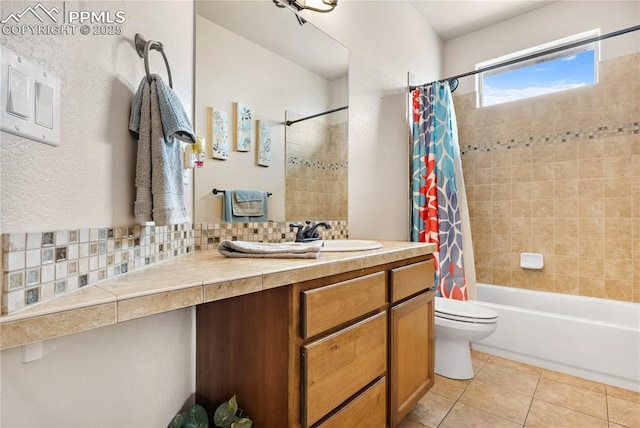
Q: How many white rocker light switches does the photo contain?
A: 2